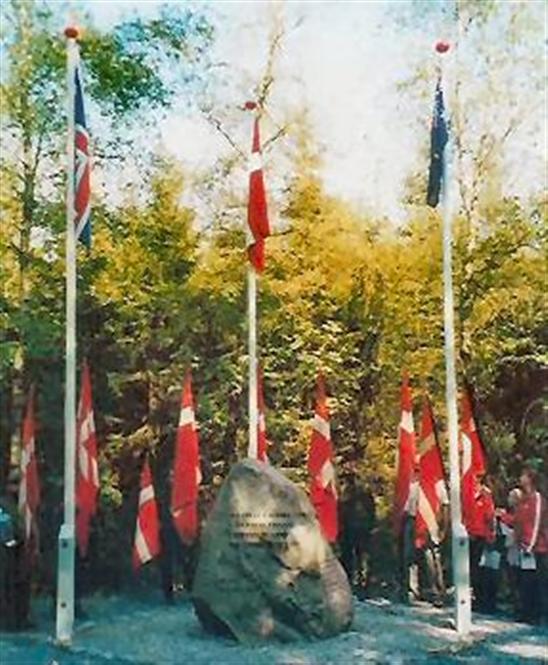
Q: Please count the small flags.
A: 9